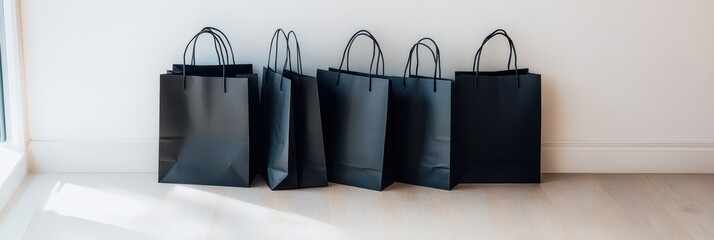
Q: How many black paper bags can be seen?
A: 5